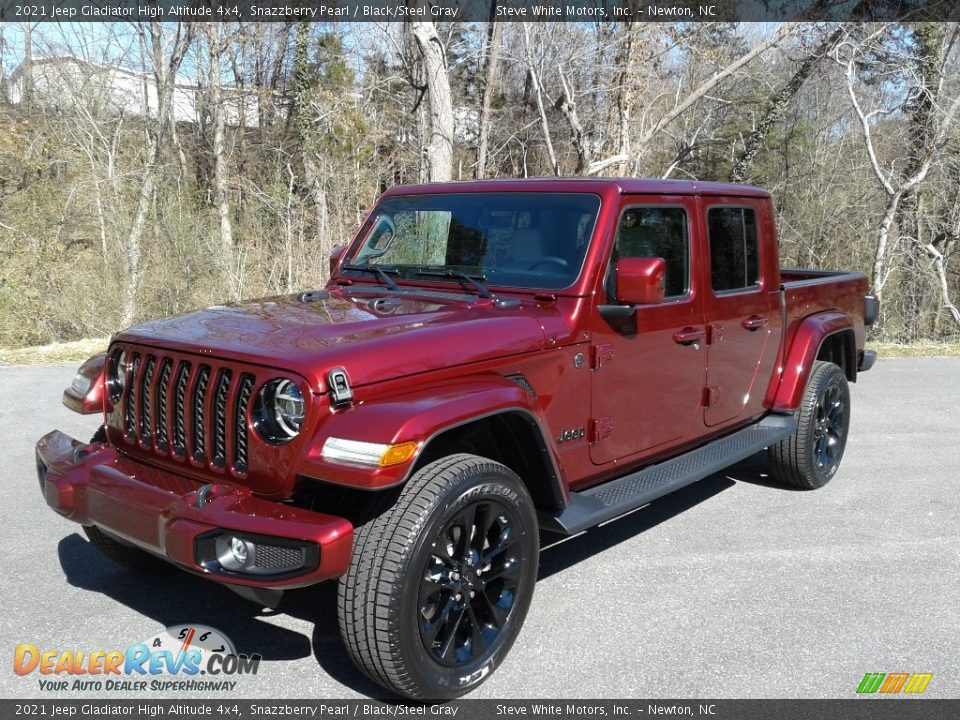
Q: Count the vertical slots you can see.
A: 7